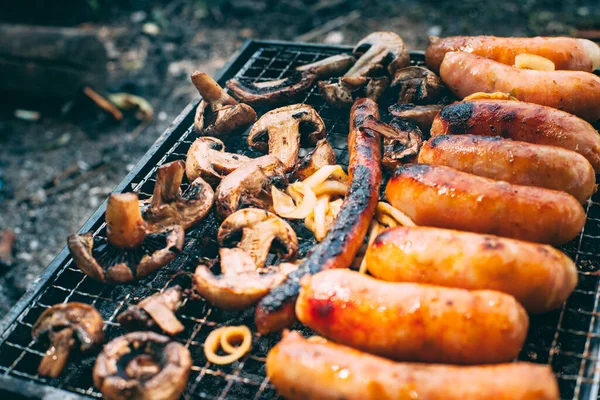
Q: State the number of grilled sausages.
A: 9